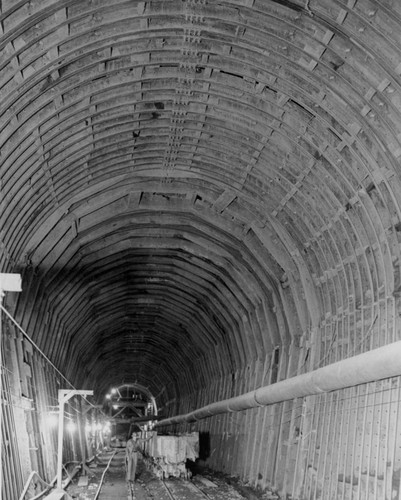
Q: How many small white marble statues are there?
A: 0